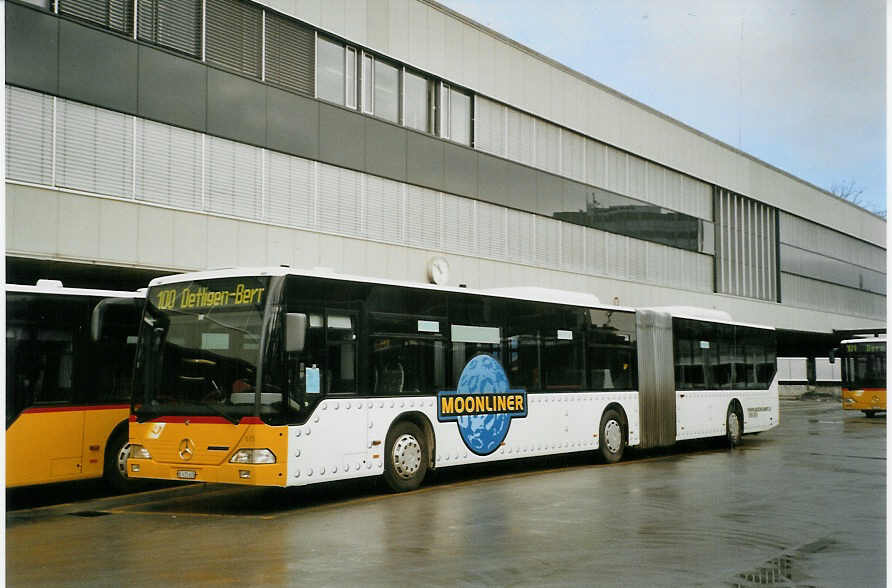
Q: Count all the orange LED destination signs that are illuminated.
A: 2